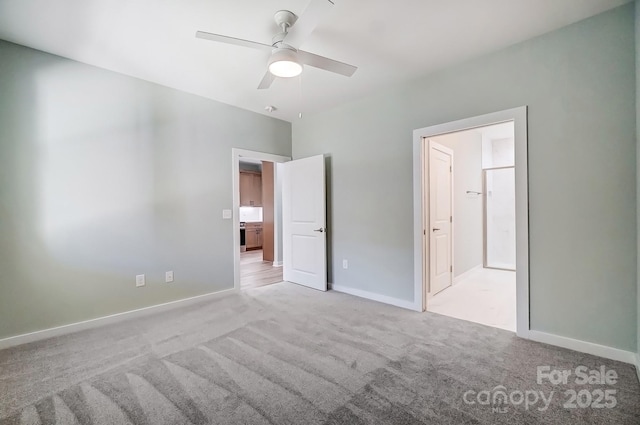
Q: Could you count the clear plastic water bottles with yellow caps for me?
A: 0